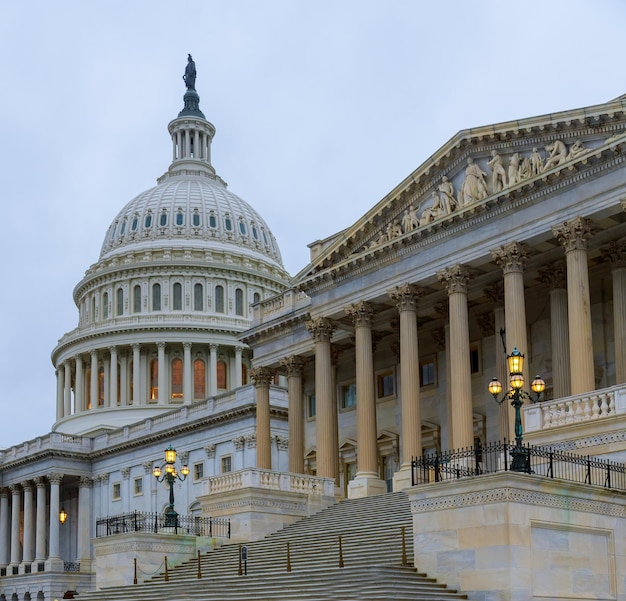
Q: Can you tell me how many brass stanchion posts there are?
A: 7